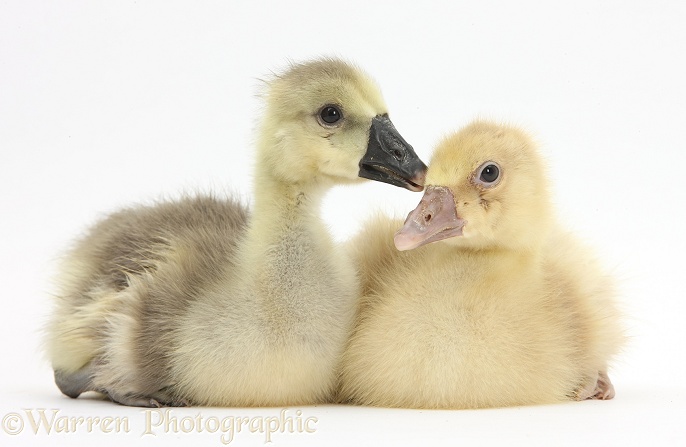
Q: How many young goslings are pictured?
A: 2